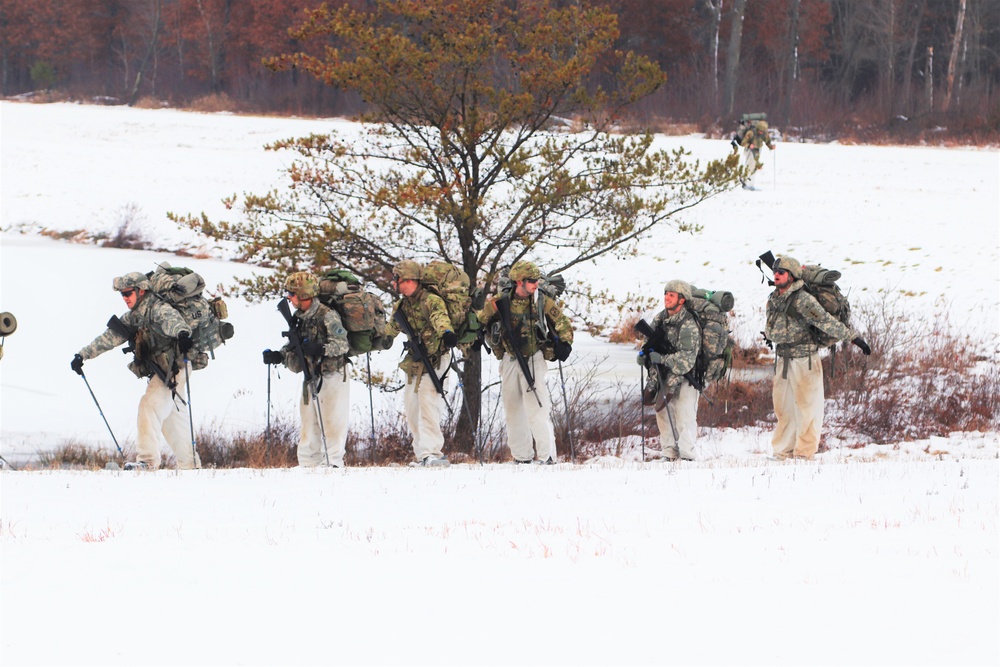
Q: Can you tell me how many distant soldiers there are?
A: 1